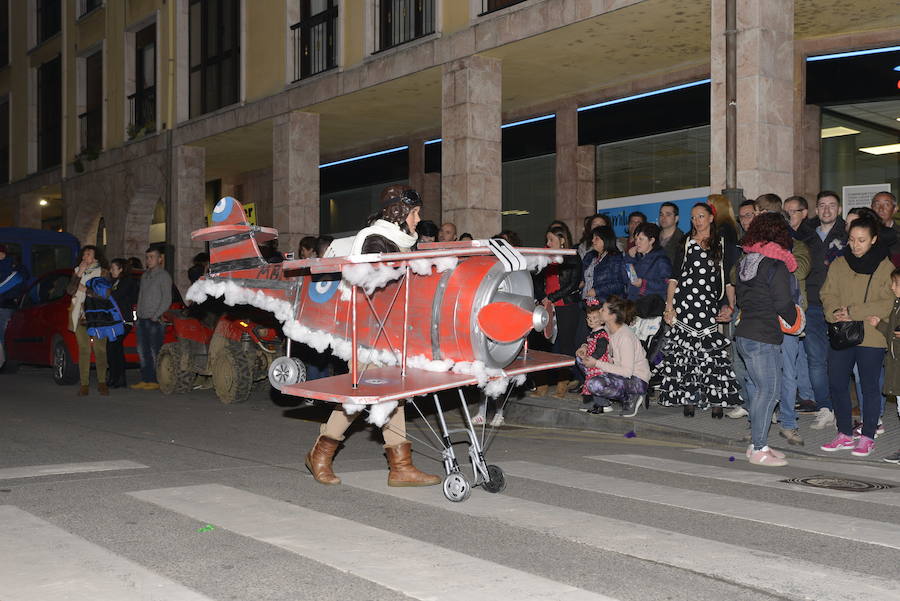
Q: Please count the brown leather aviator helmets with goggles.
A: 1